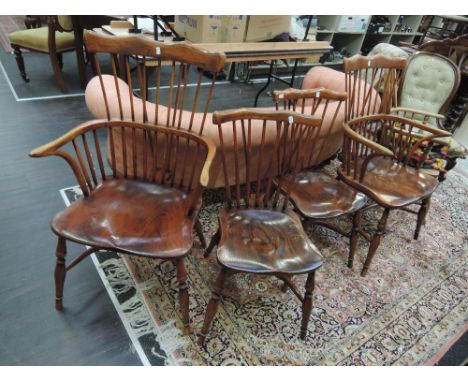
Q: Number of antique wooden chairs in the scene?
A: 4